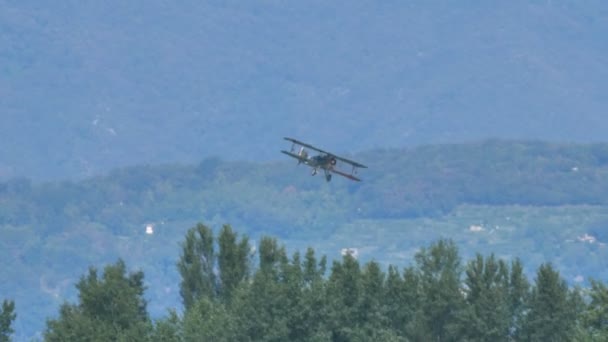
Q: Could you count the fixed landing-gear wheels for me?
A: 2